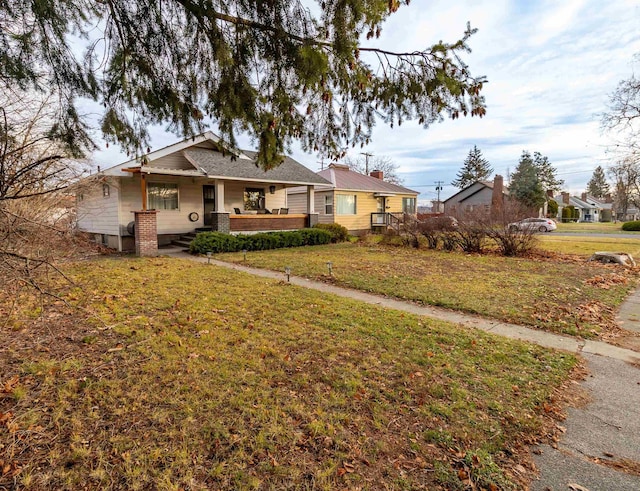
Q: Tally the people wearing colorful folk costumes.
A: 0